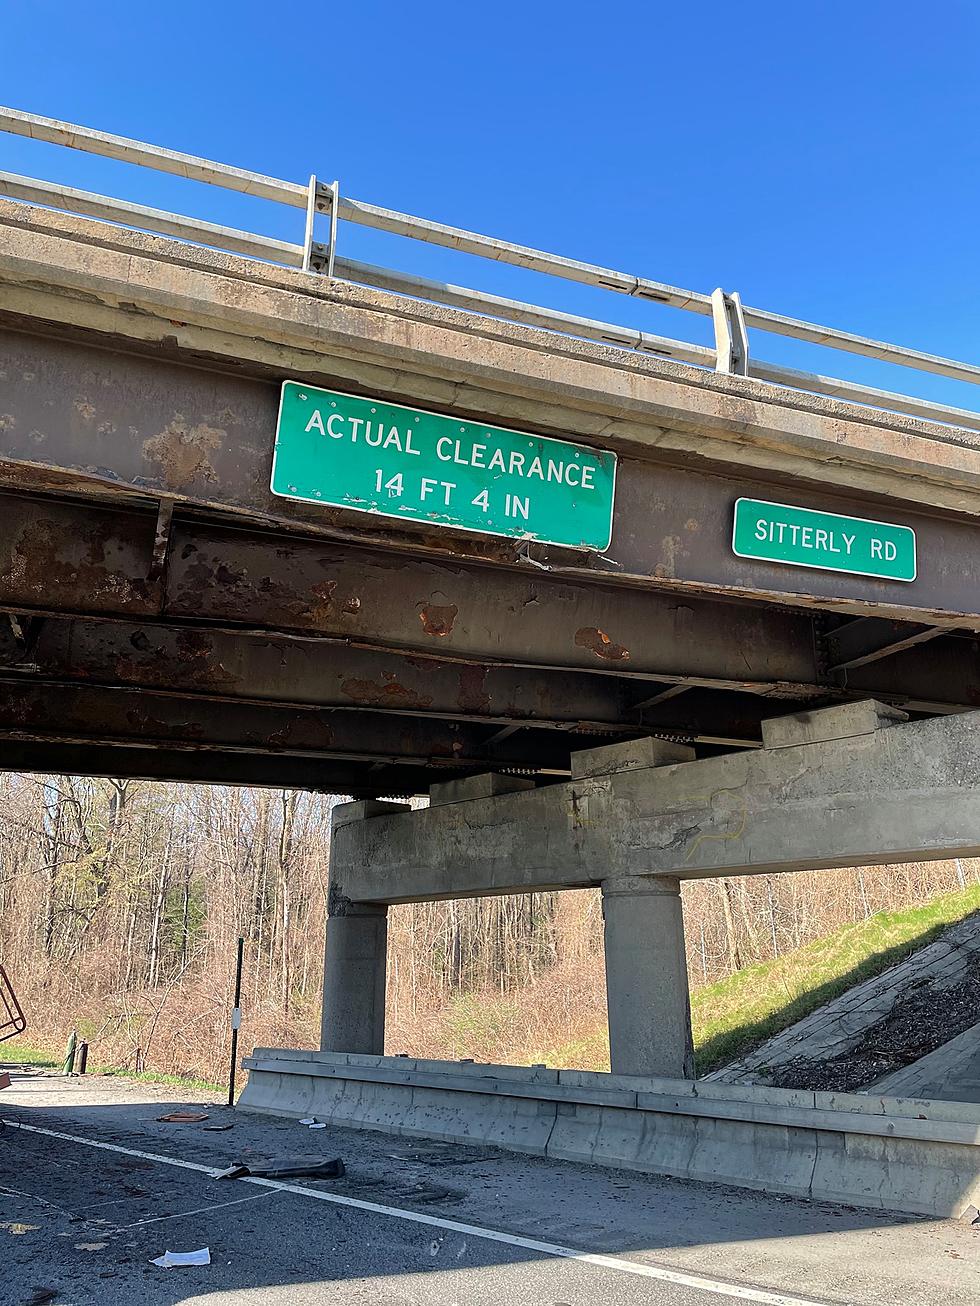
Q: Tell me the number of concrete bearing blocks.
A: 4